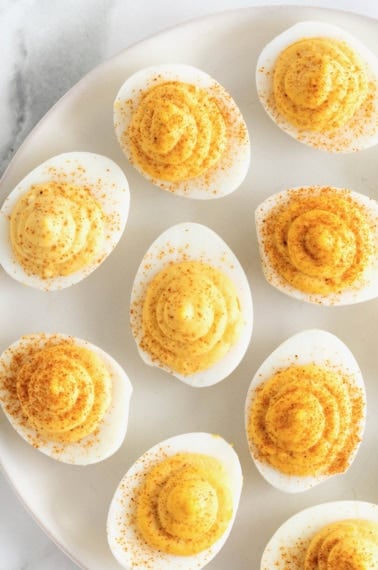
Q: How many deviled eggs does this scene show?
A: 9